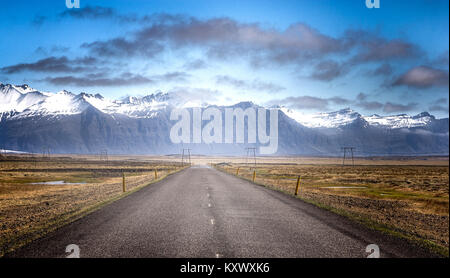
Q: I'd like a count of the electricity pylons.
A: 5